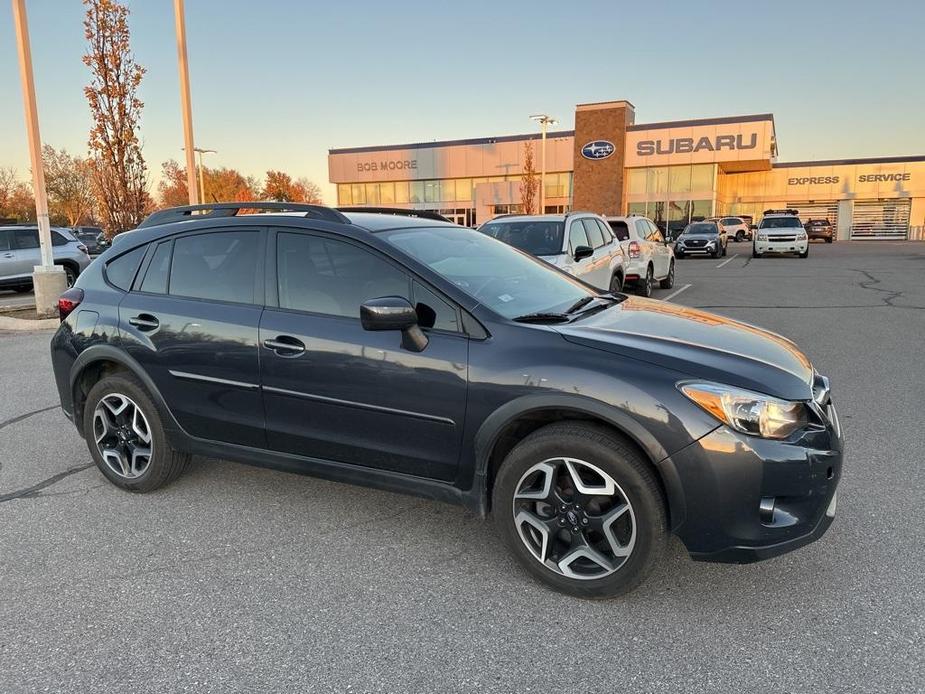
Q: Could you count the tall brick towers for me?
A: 1